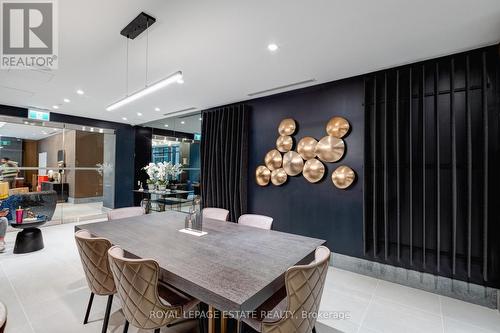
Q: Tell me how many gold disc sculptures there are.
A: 11